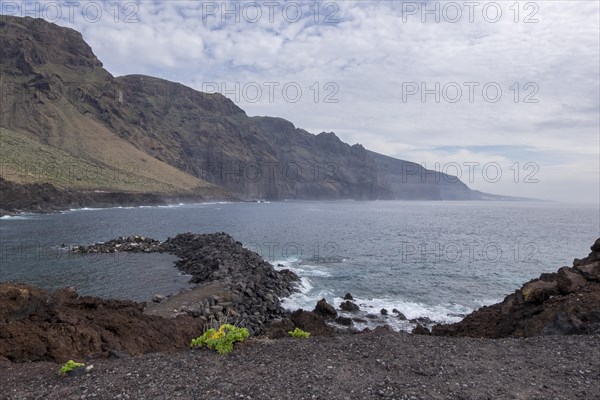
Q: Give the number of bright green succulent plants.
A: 3